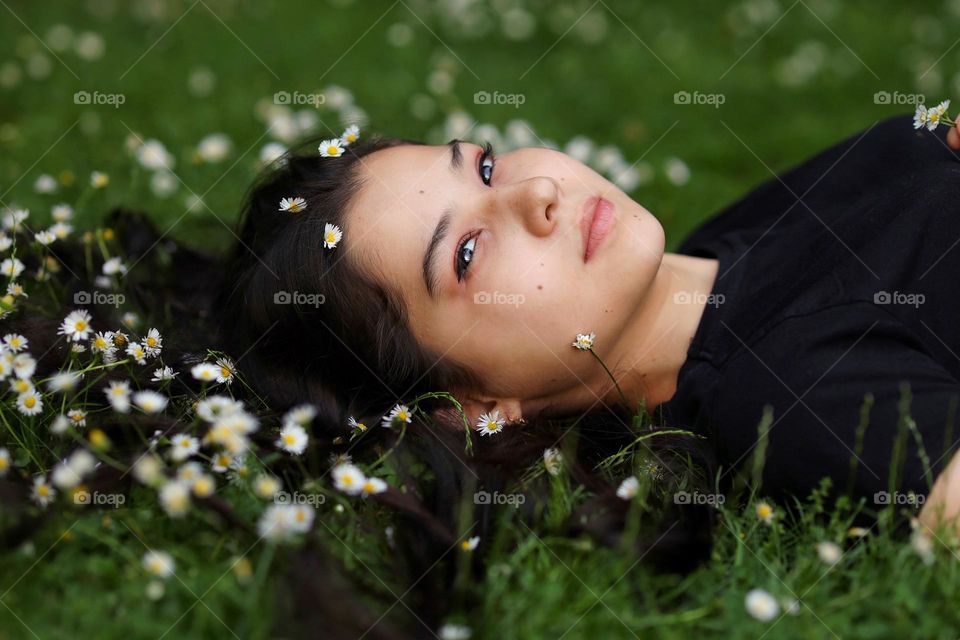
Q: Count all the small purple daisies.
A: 0